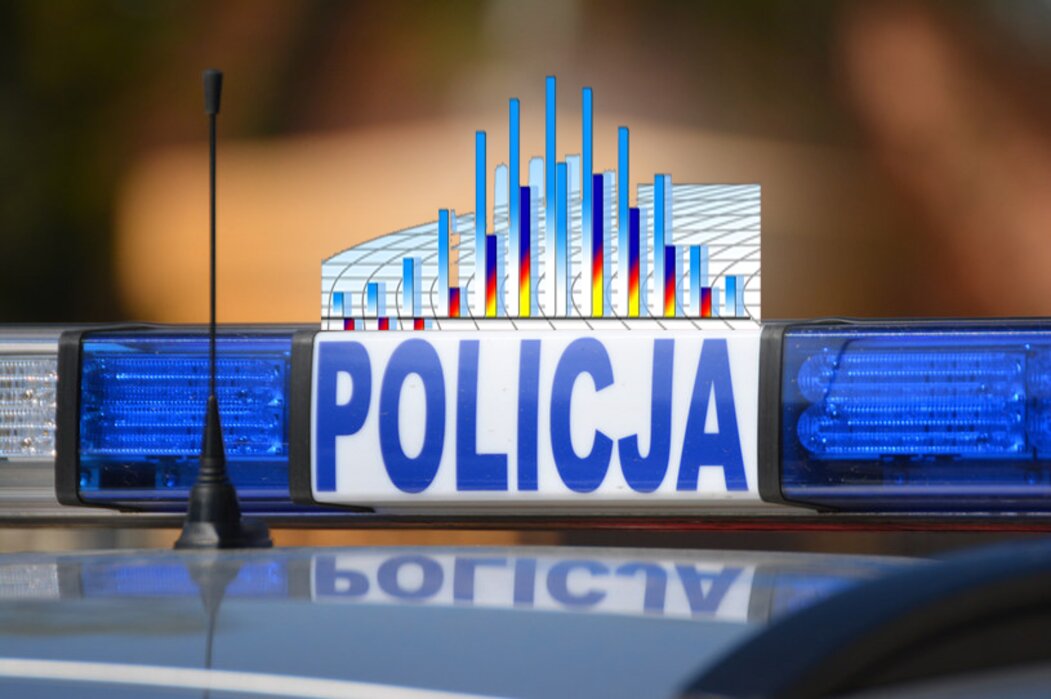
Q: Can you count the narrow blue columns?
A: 13